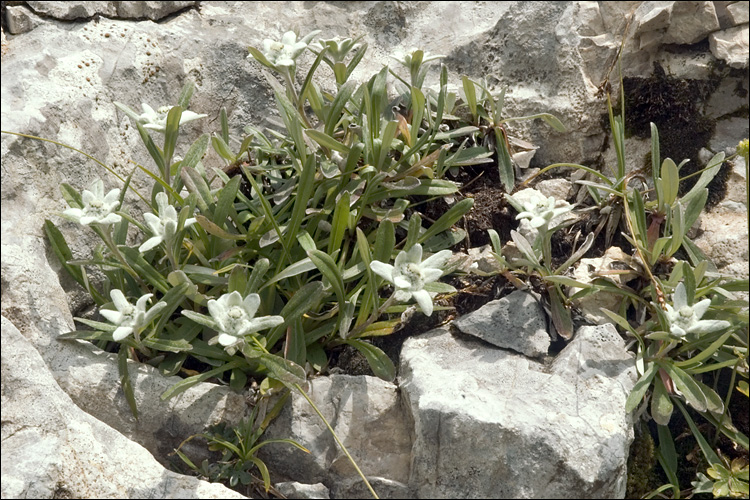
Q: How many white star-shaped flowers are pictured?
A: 11